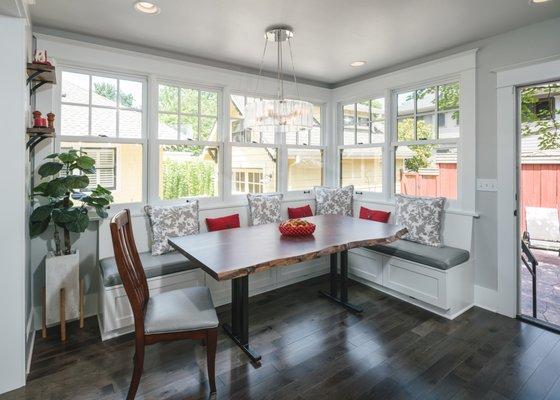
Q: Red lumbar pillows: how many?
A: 3